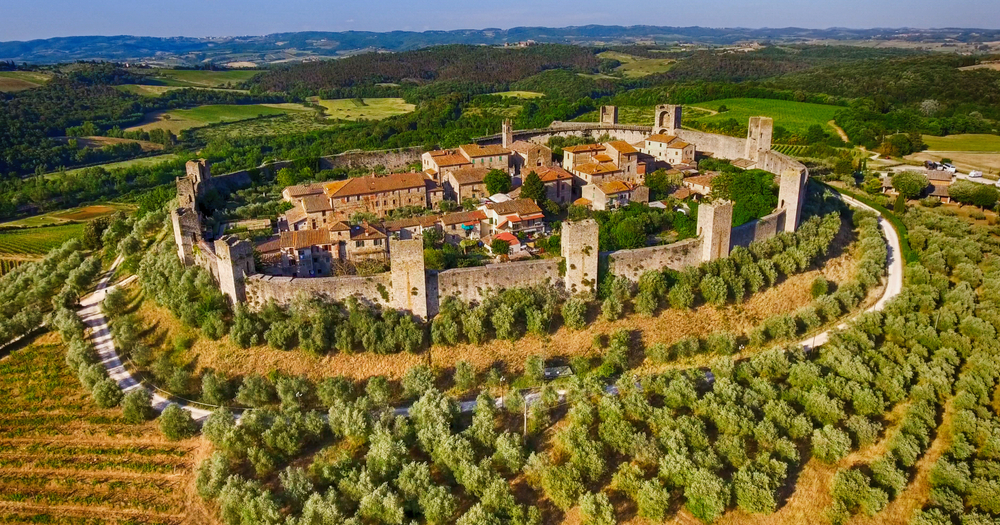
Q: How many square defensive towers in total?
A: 11